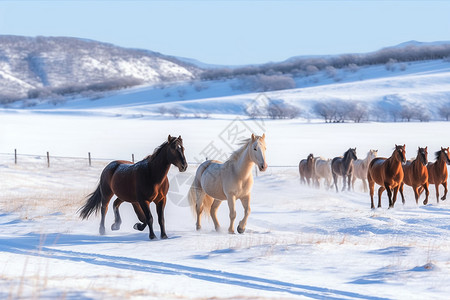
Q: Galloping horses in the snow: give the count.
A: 9